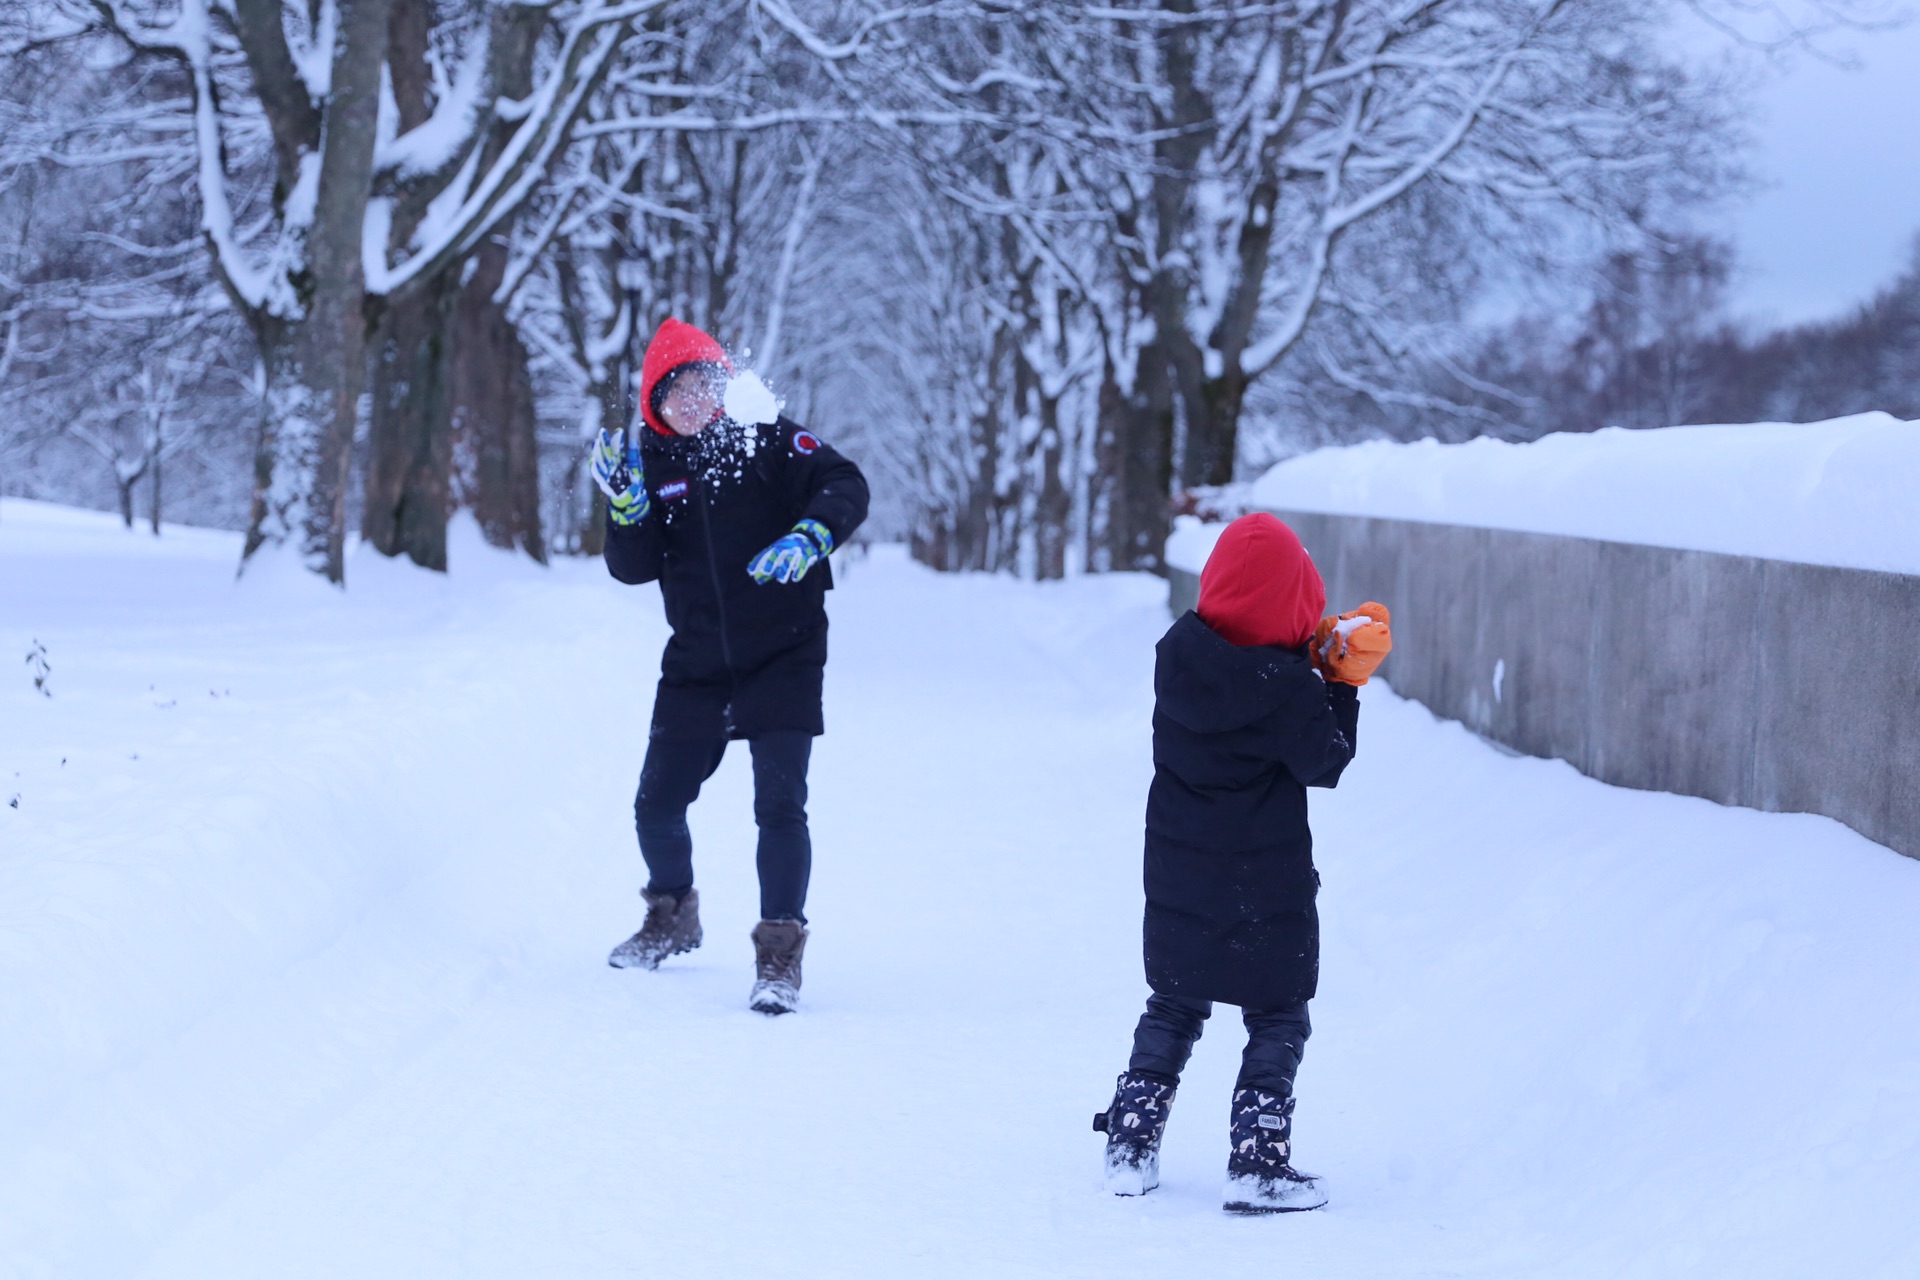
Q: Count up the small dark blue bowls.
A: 0